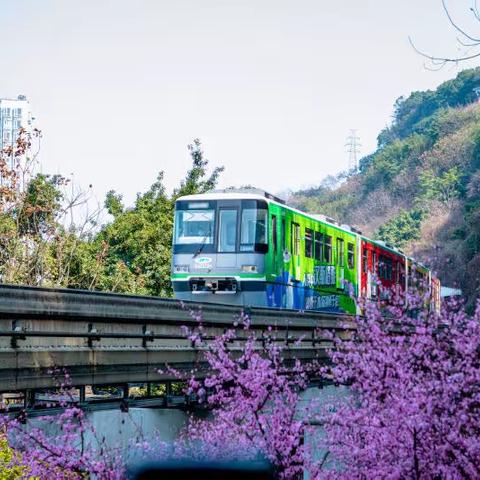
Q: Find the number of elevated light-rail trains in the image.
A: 1